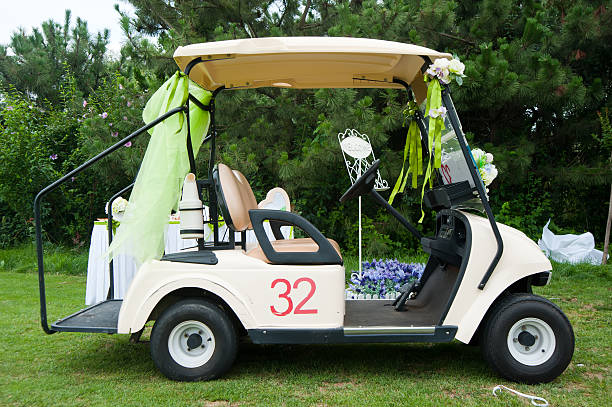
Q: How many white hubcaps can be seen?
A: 2